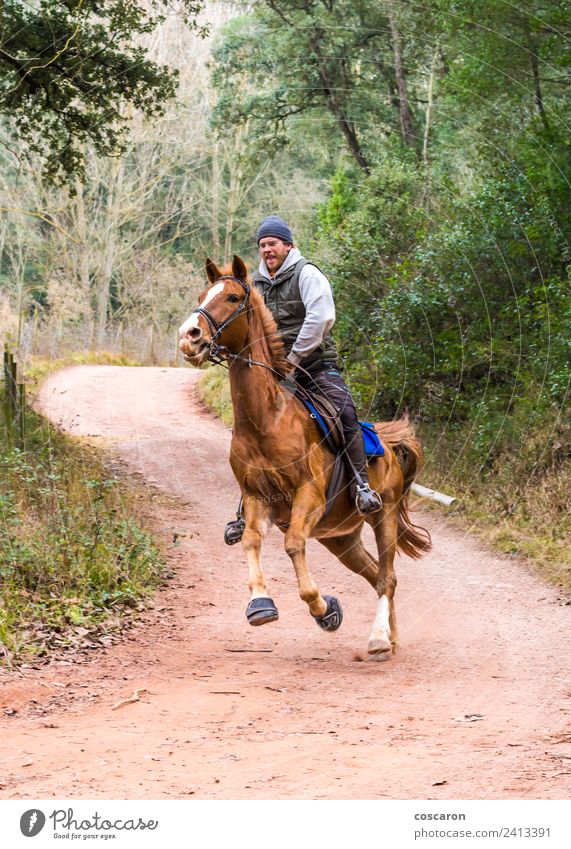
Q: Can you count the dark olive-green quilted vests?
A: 1